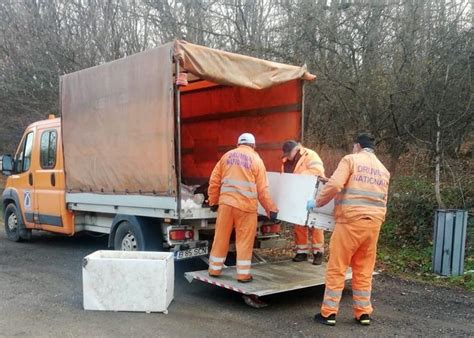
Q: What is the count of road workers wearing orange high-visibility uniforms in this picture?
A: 3